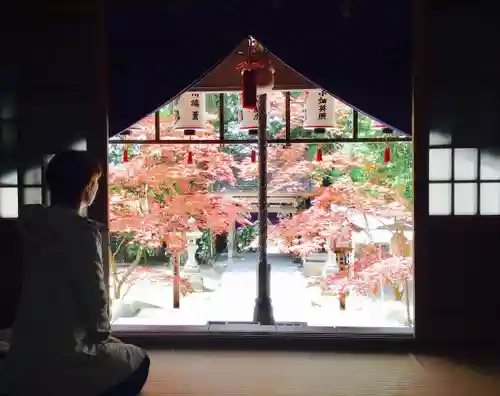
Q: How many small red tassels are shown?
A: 5